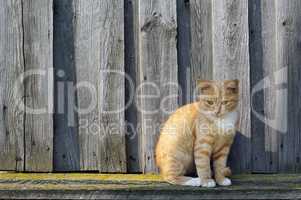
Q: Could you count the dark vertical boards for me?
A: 4